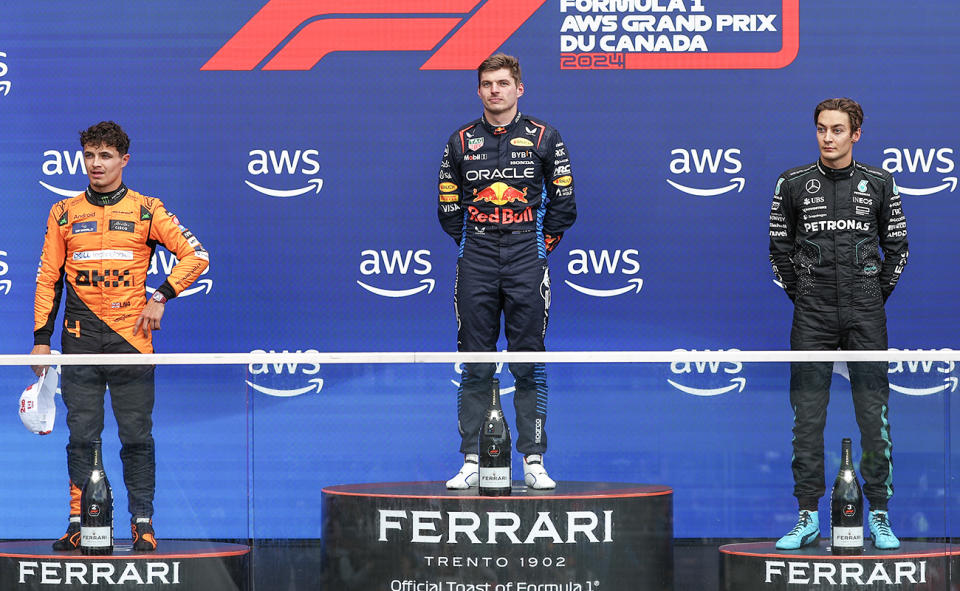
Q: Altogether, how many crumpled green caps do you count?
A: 0